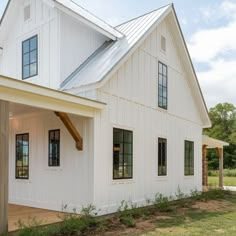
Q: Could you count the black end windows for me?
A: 7